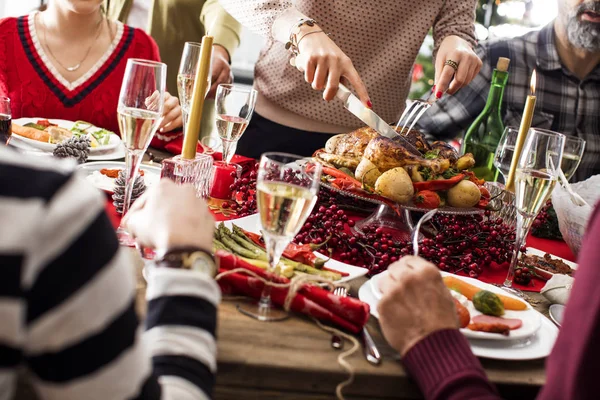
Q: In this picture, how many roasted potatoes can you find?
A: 3